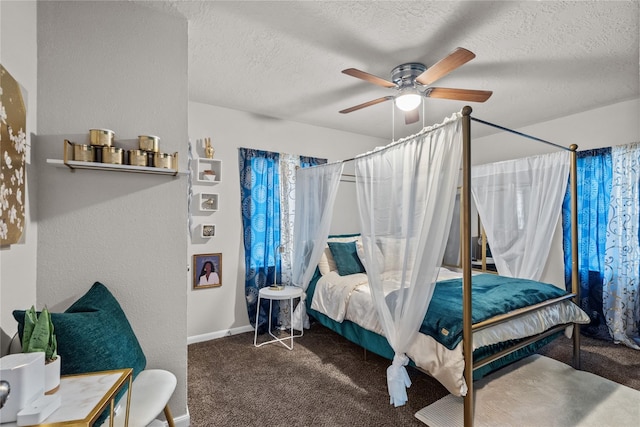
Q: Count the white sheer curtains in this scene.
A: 3